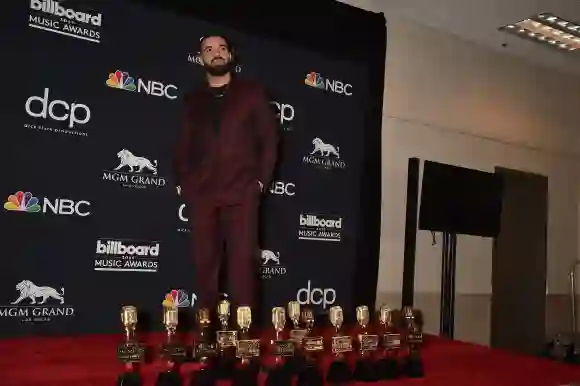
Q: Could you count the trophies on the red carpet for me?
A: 12